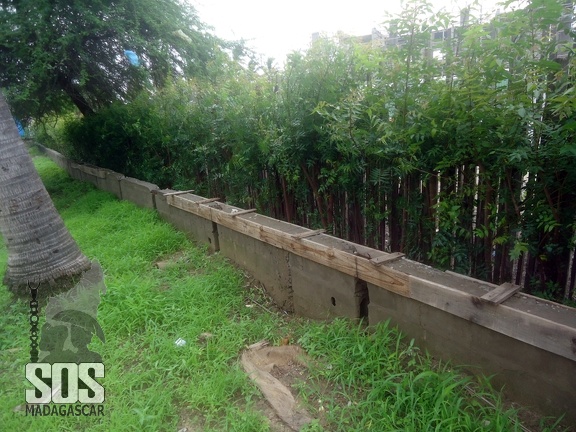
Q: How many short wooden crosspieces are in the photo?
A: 6